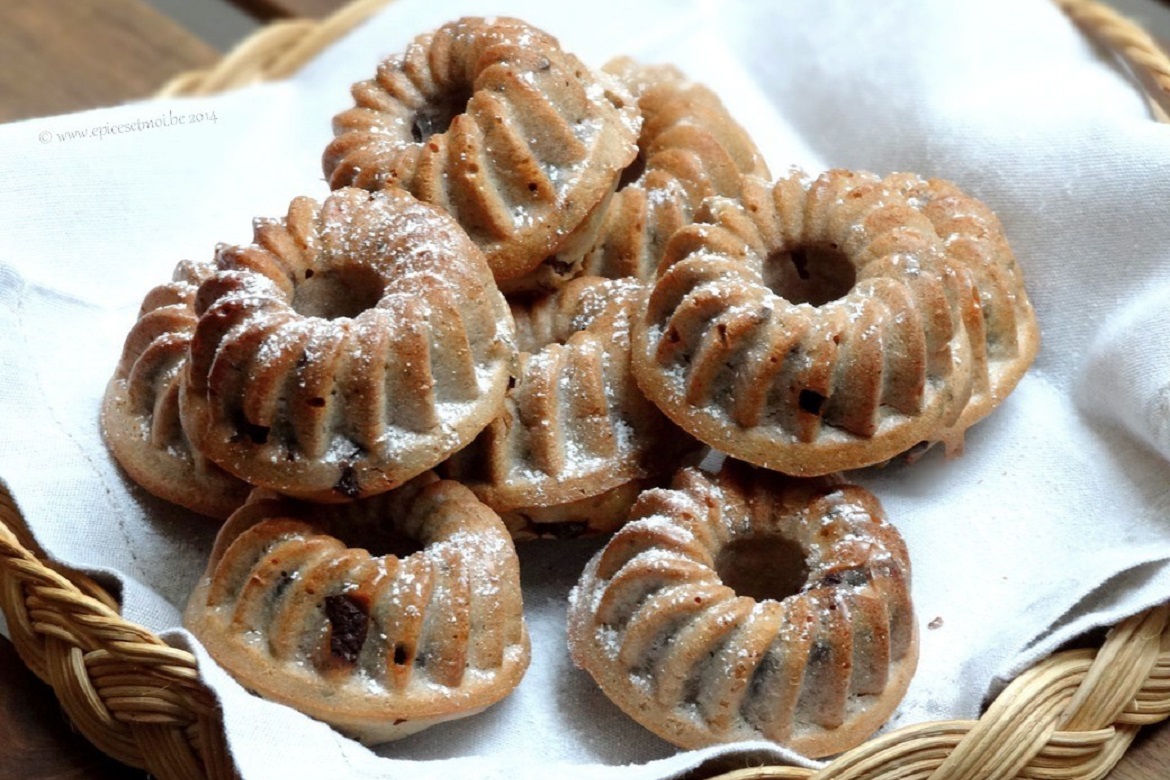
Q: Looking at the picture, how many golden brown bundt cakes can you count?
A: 9